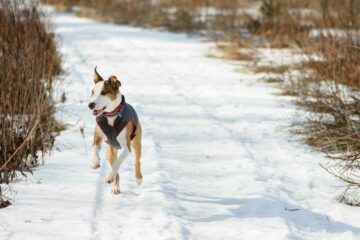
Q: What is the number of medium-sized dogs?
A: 1